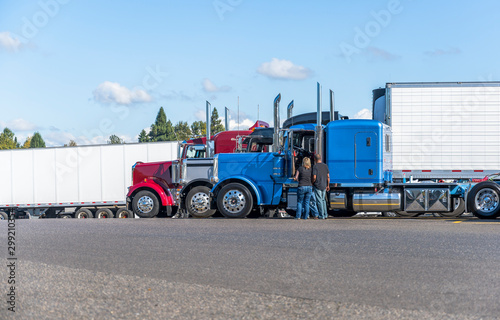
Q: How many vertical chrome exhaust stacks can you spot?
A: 6